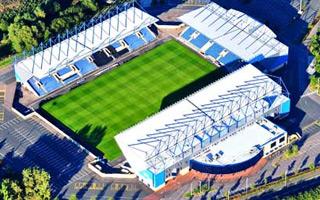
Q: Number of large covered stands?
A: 3